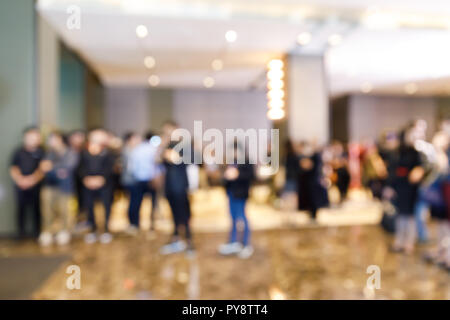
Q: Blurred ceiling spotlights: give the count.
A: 10